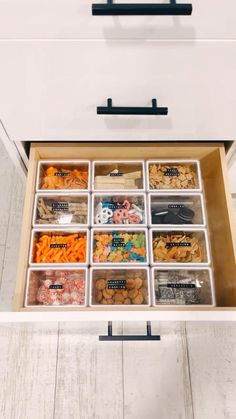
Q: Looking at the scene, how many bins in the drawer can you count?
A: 12